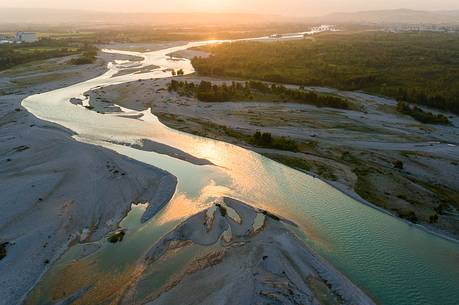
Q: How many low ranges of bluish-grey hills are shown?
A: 1